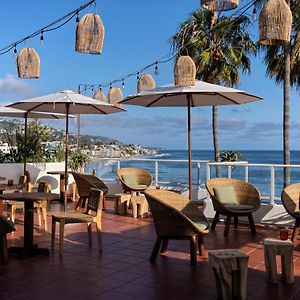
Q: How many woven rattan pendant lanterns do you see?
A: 8